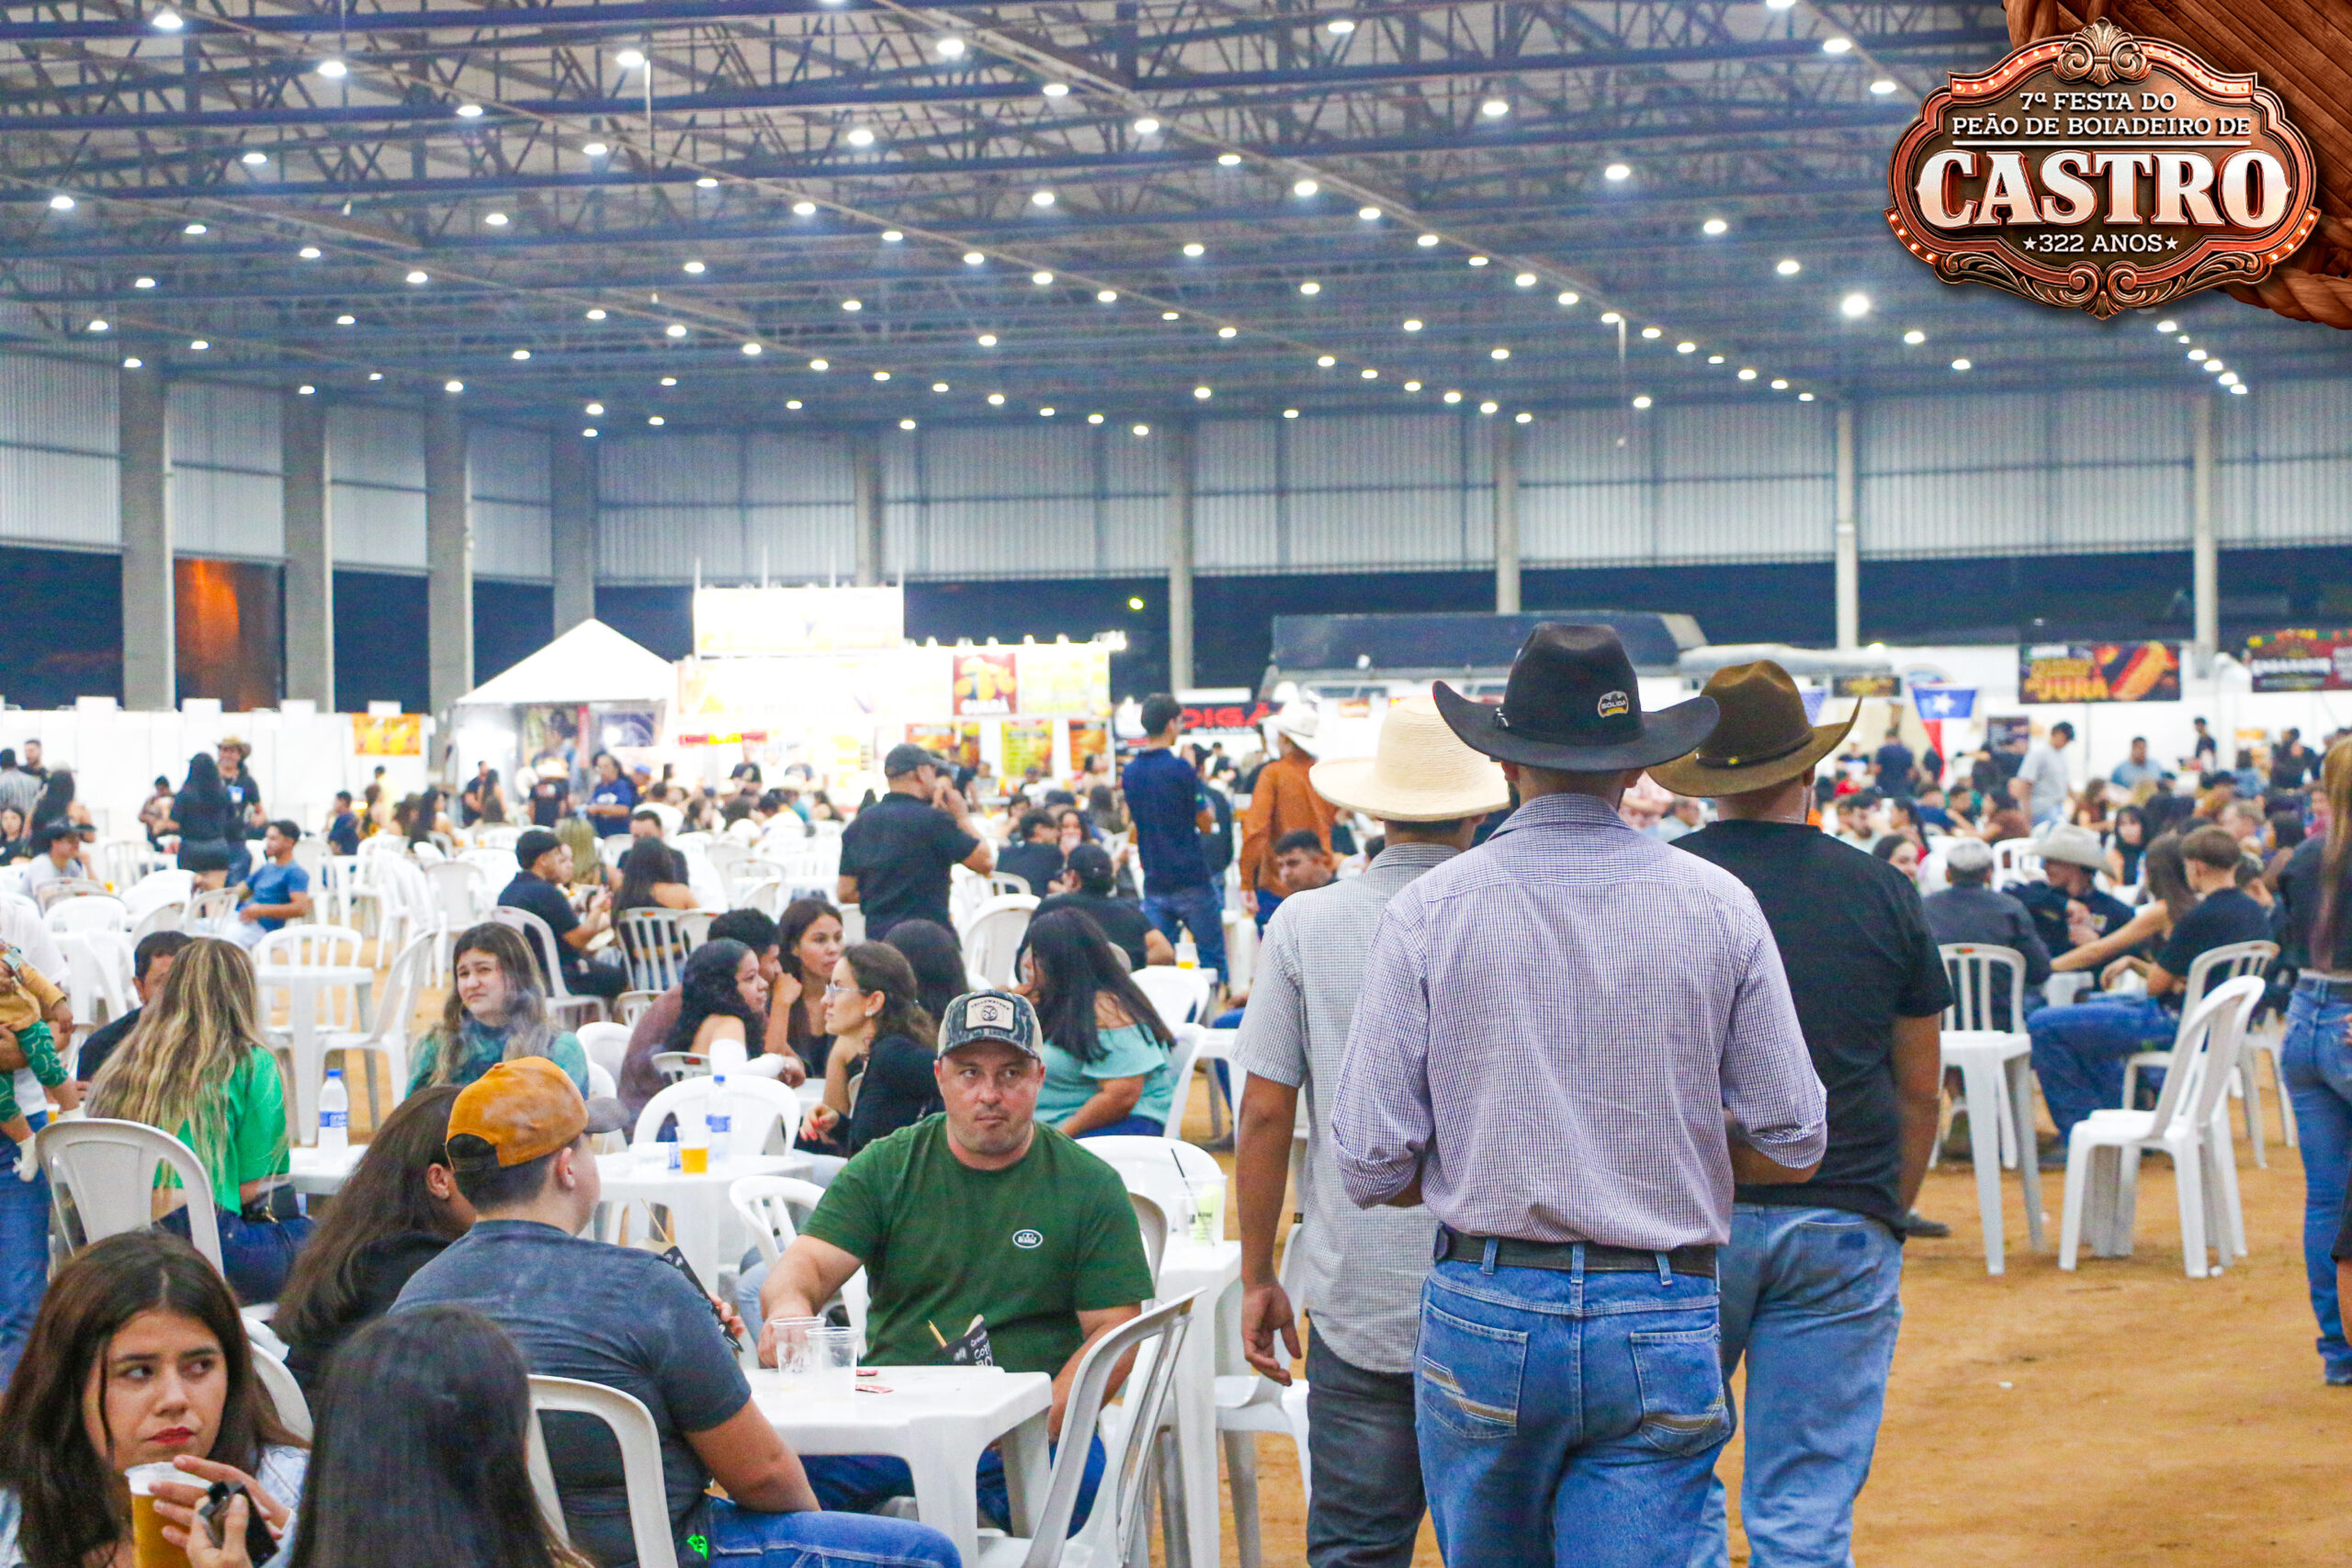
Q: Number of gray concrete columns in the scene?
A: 9